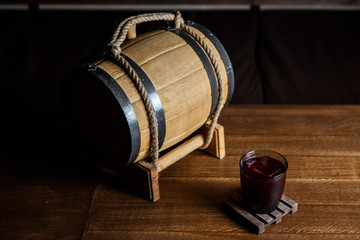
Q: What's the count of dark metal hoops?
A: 4